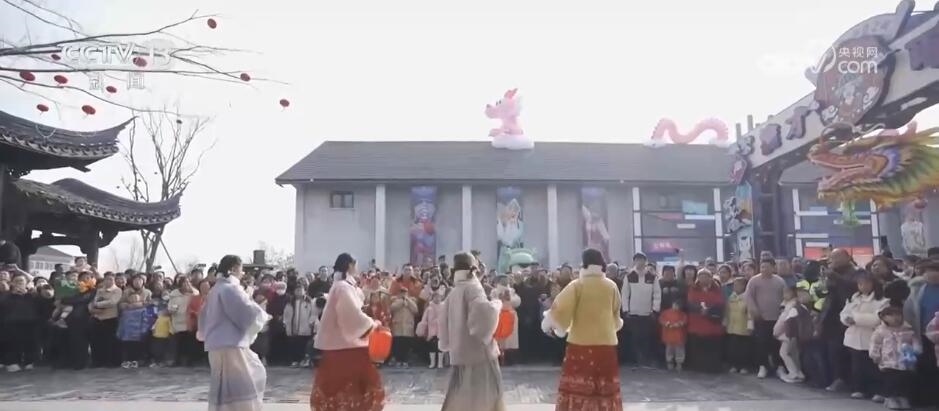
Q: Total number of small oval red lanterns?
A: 10